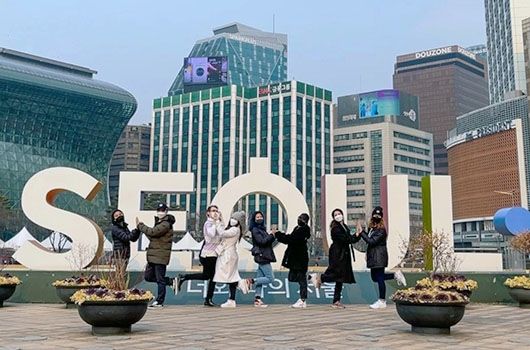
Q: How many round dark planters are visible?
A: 6